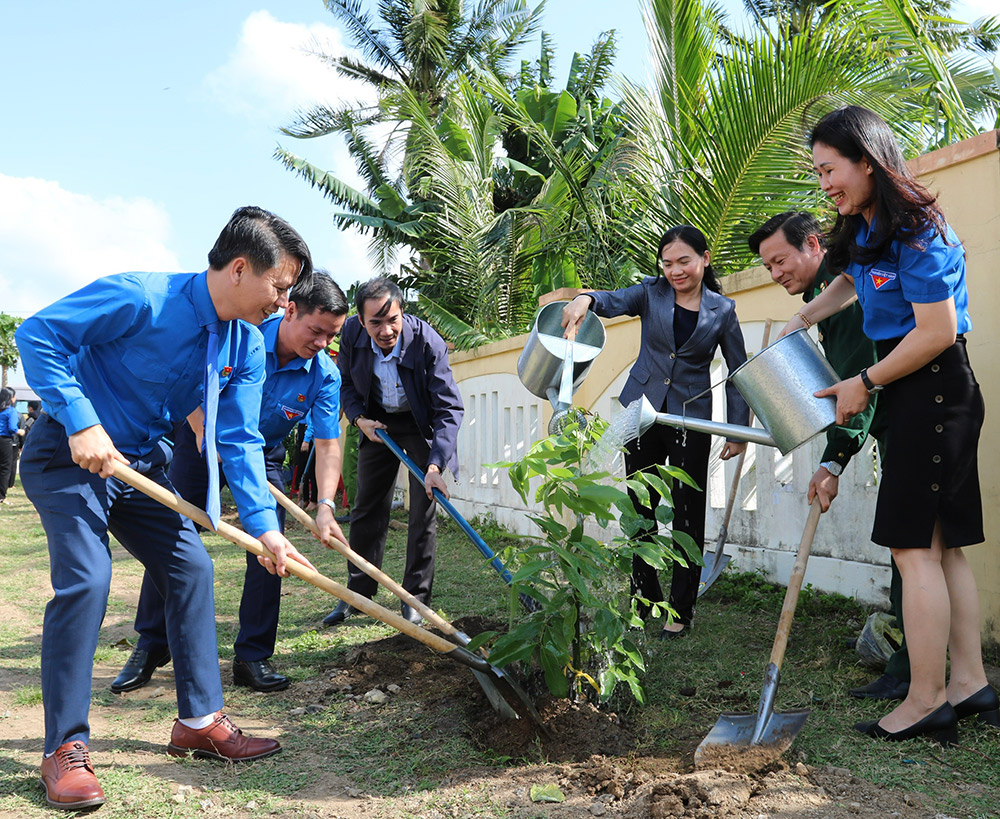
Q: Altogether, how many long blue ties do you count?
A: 1